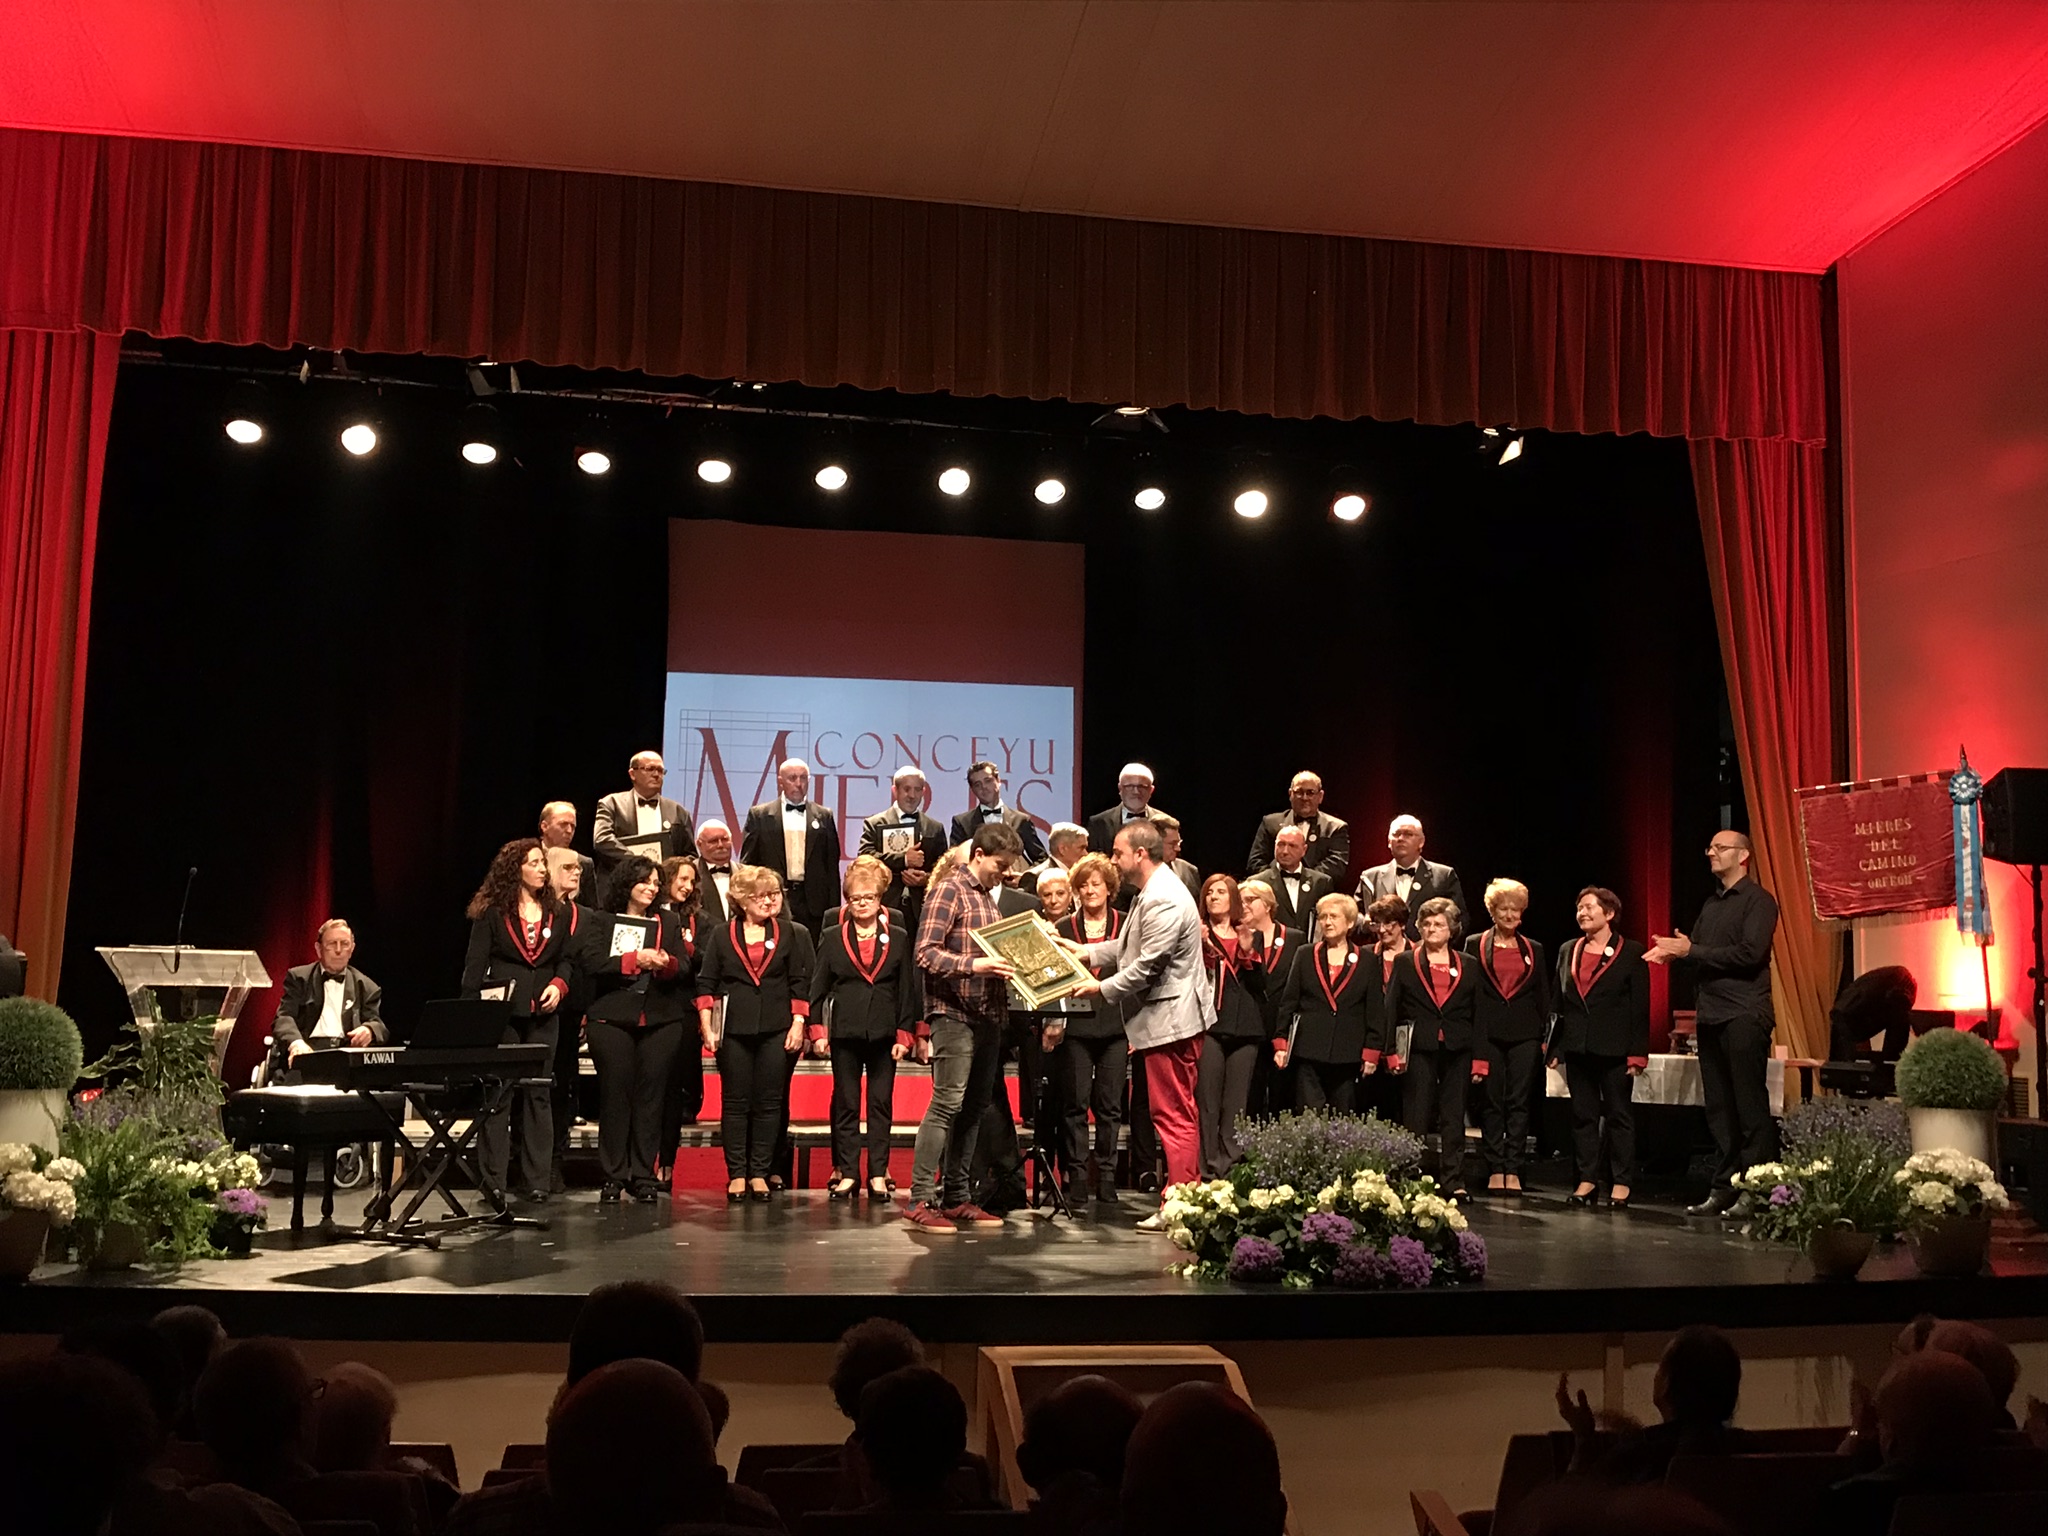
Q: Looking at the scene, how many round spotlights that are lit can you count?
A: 11